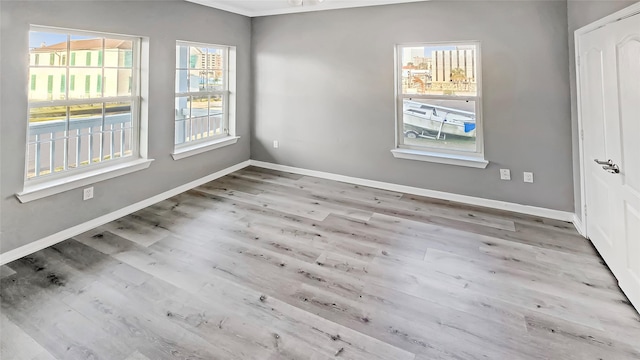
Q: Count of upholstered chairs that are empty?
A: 0